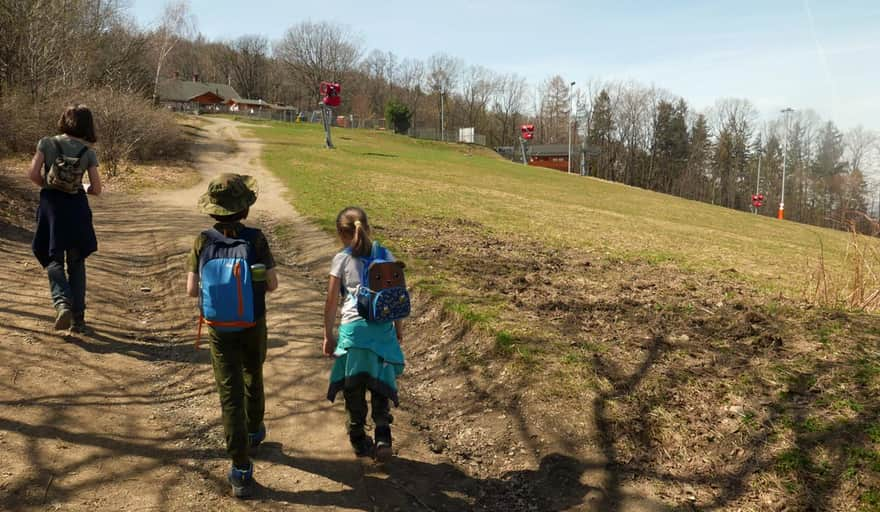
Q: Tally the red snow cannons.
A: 3